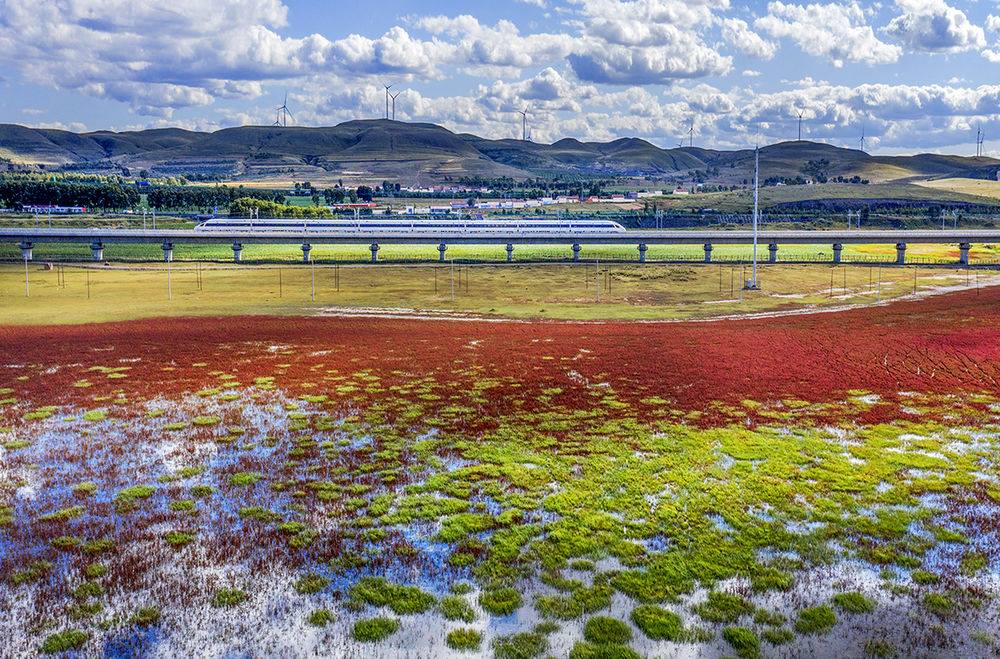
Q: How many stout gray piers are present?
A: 15